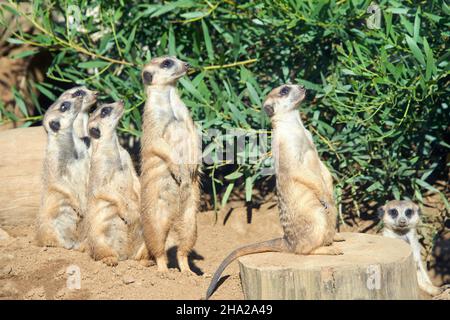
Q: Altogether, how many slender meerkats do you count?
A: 6